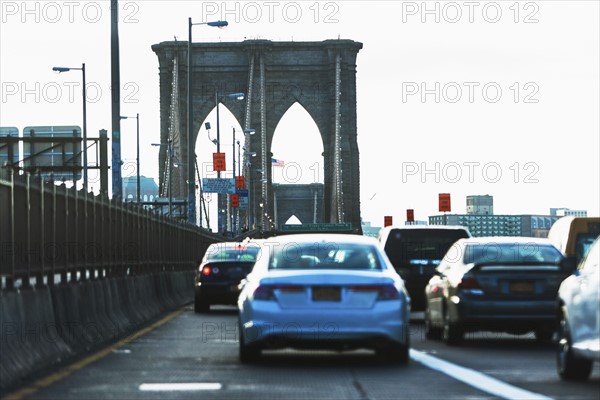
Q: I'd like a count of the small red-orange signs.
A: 6